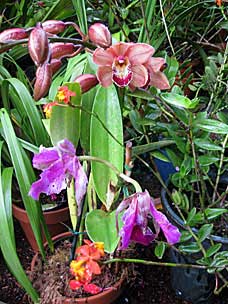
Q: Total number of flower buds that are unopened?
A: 8